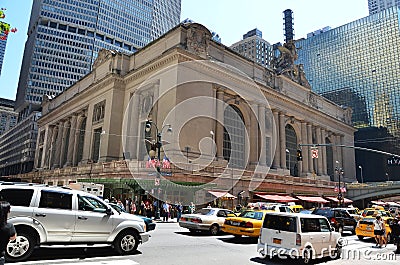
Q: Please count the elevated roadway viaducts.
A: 1